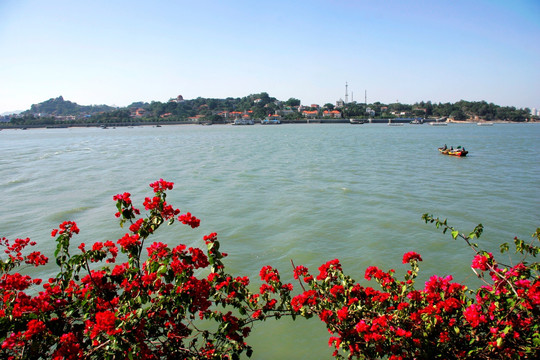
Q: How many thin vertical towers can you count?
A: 3